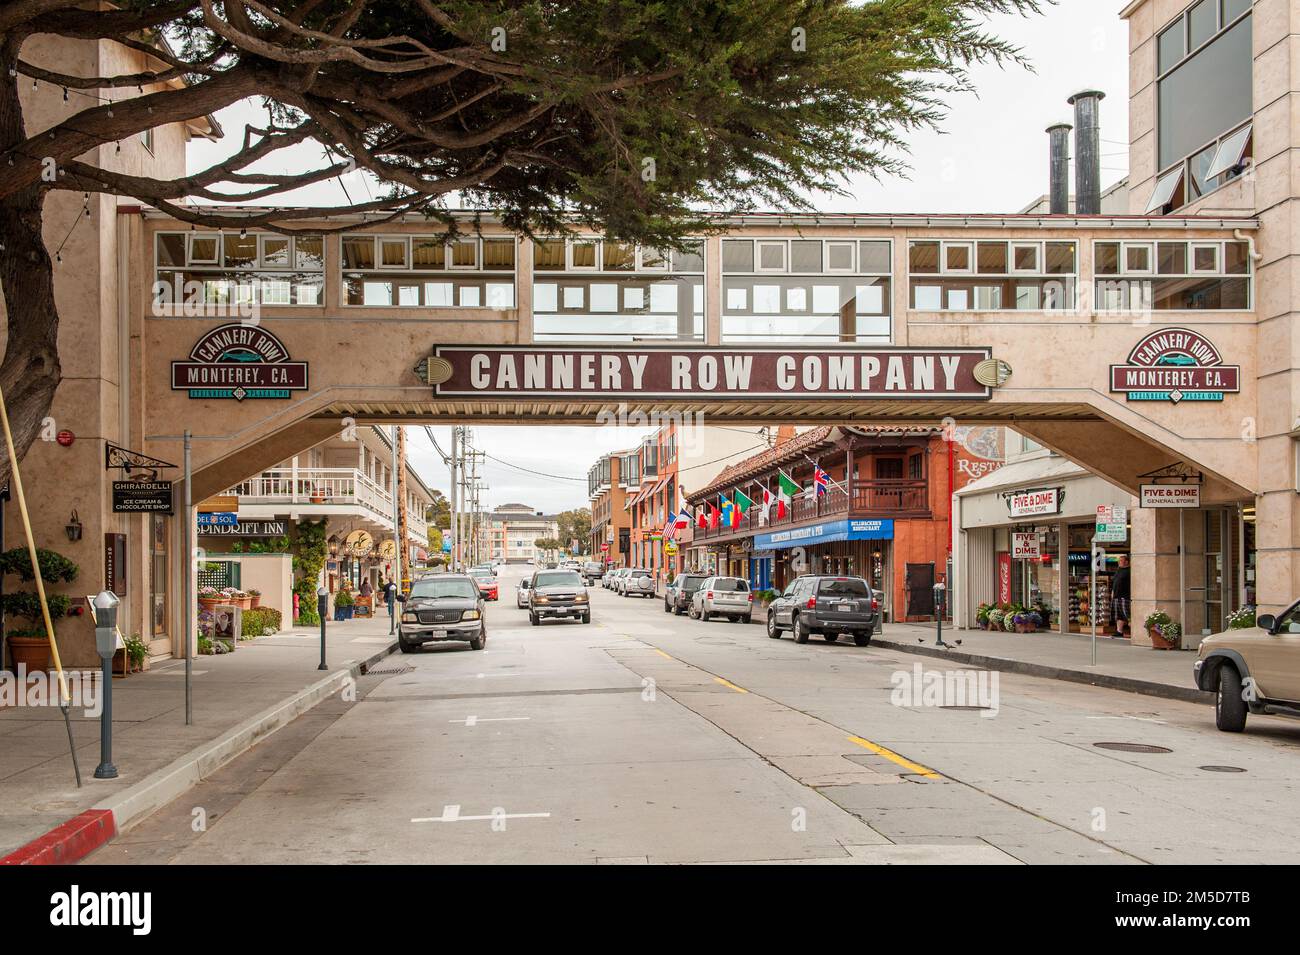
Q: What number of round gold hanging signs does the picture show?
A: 2